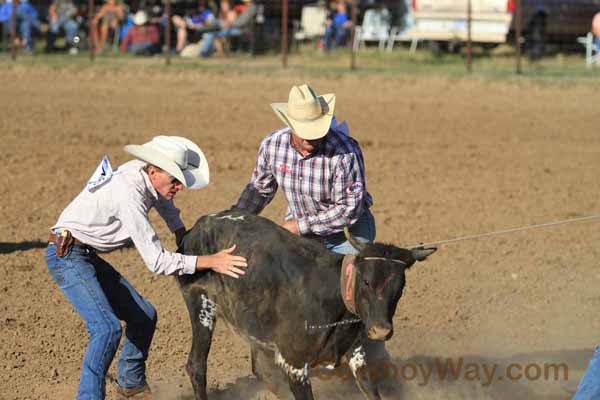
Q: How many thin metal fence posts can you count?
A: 7